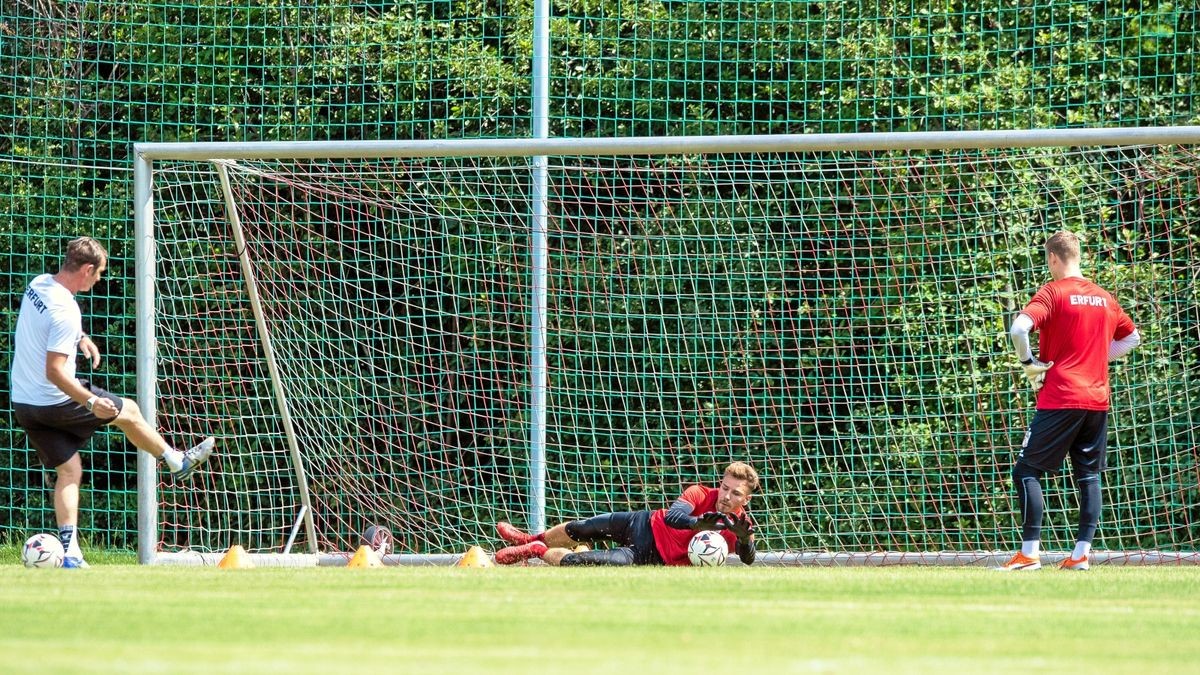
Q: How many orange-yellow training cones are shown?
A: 3